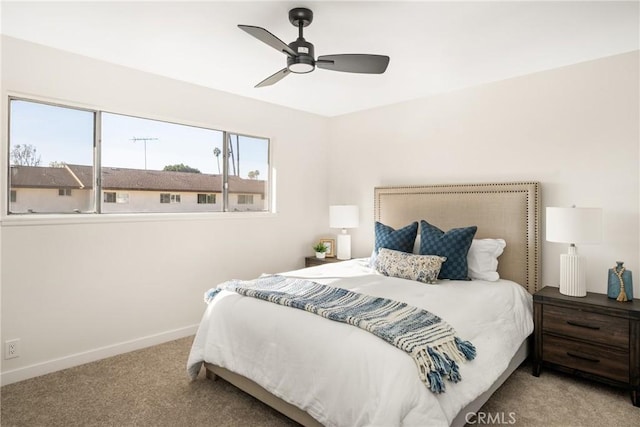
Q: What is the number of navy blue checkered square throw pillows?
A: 2